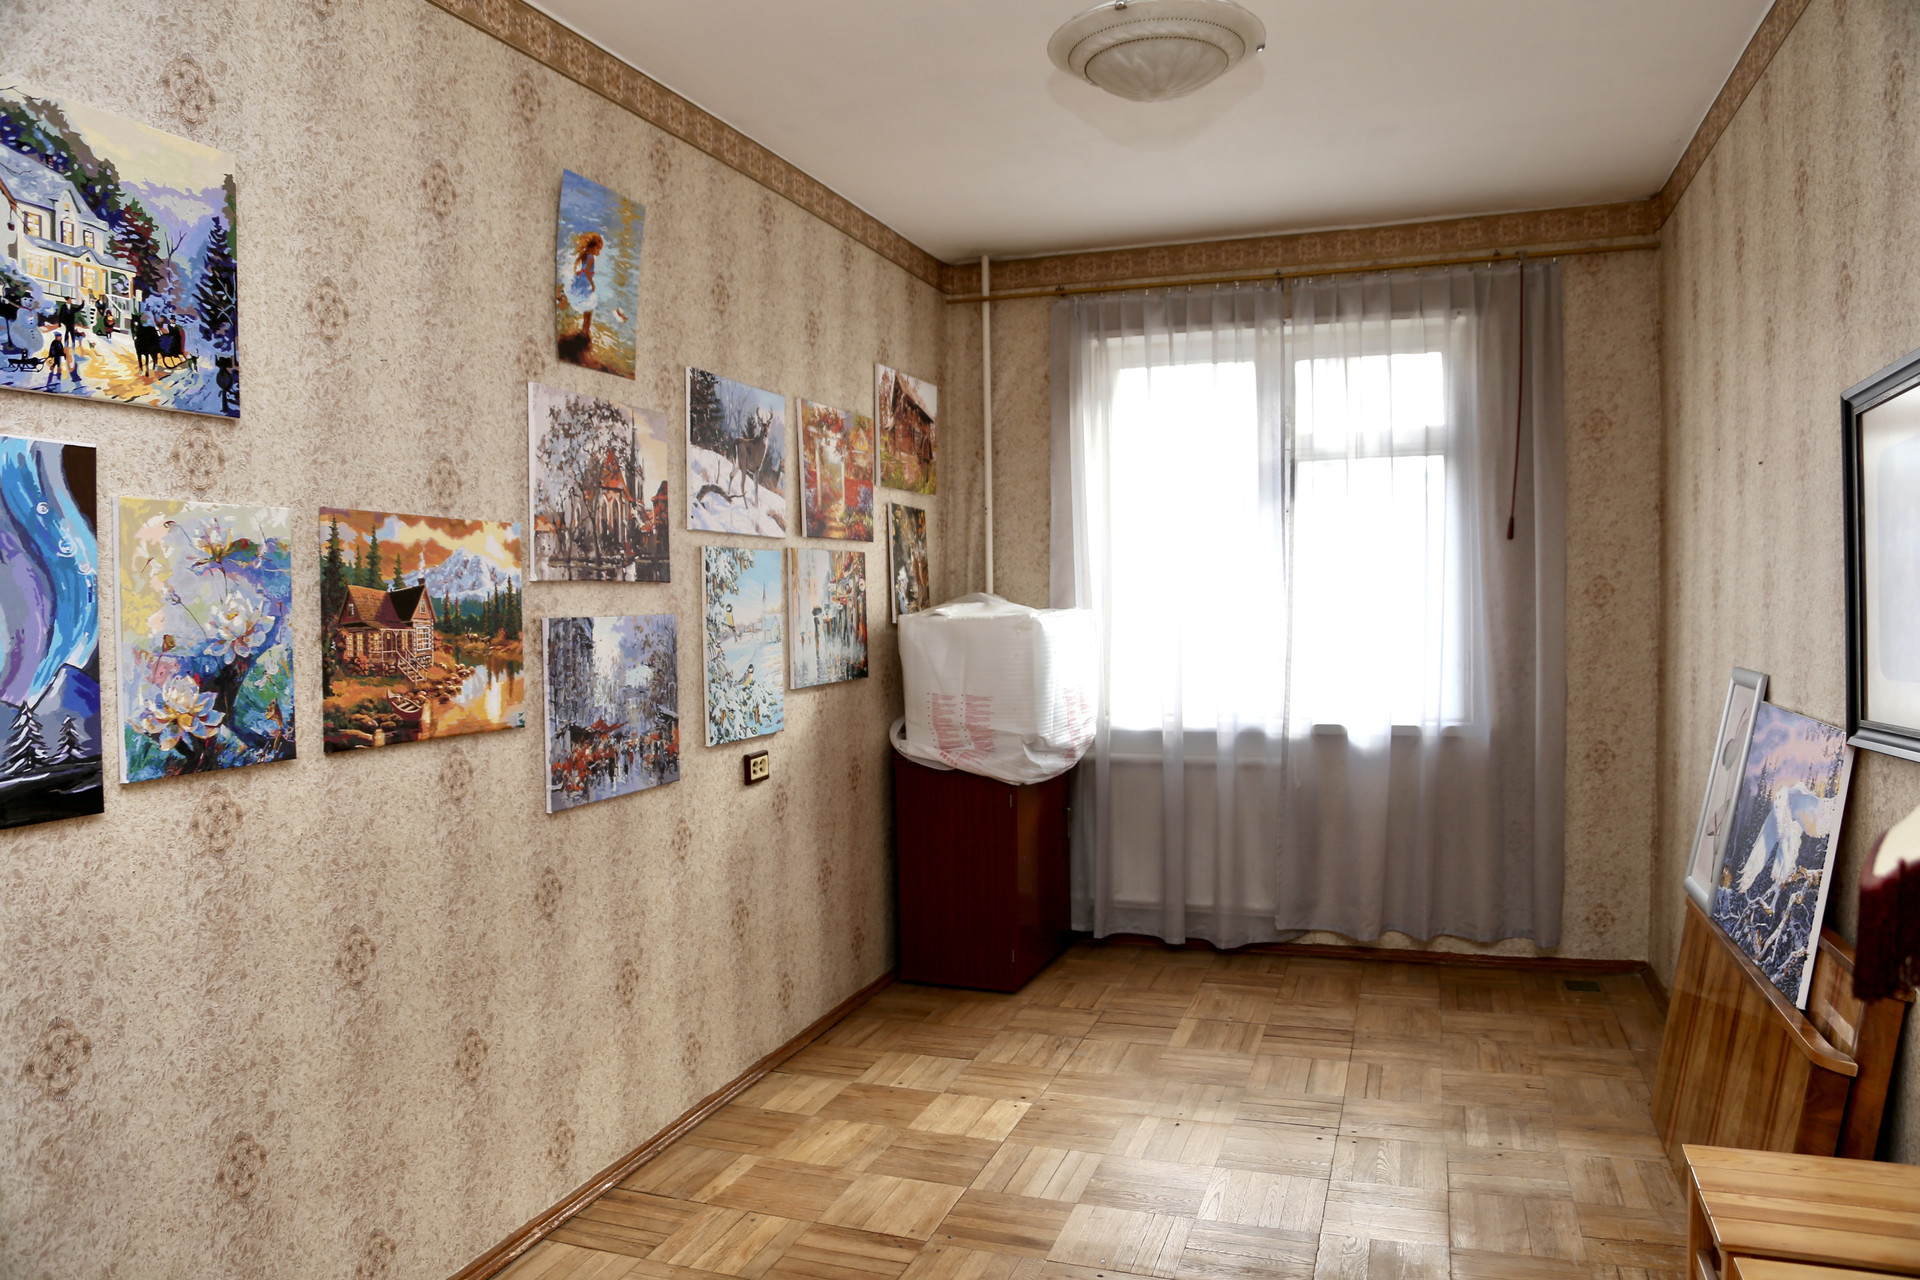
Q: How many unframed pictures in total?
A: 14